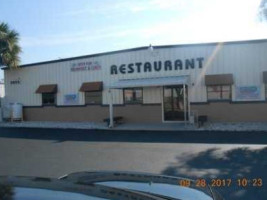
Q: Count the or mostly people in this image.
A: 0